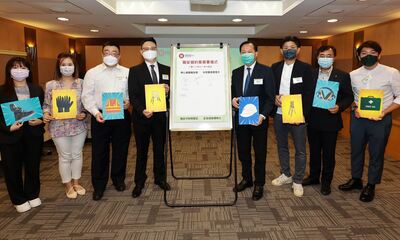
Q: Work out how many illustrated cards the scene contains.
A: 8